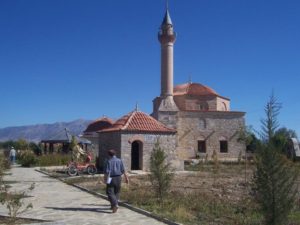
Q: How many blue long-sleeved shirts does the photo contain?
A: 1